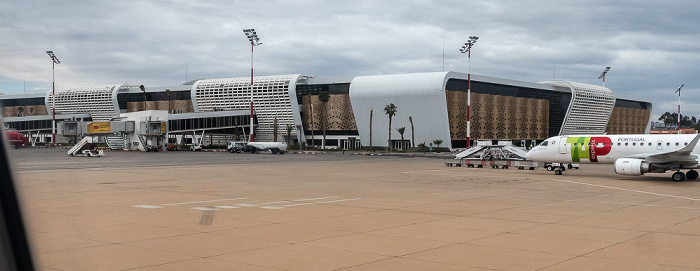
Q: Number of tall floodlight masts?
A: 5